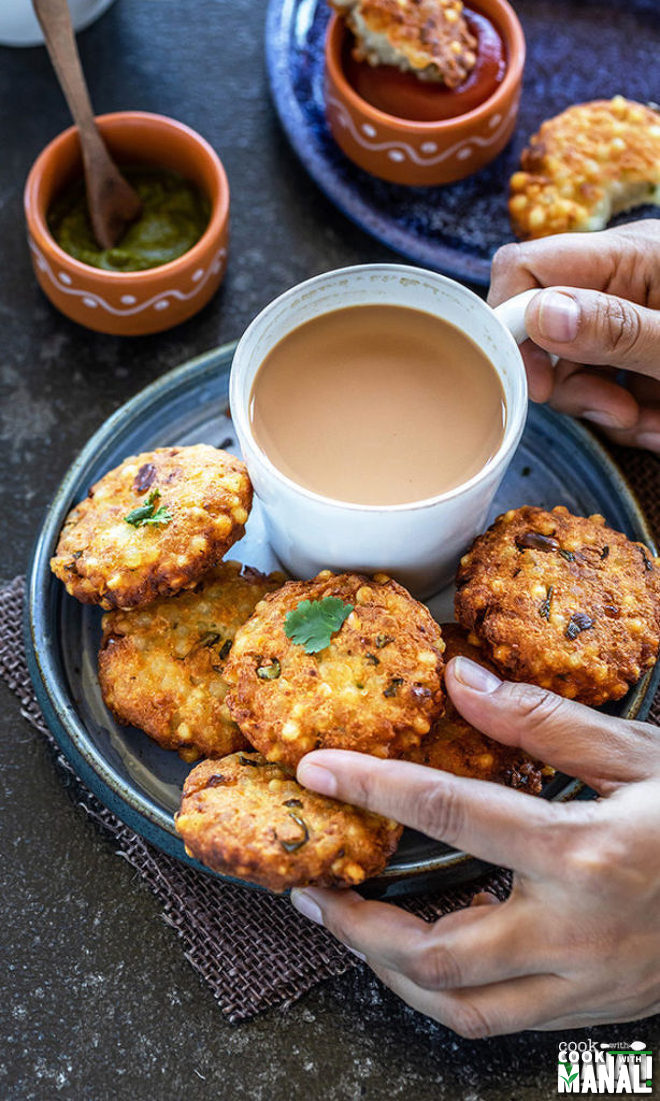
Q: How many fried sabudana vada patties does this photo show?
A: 8